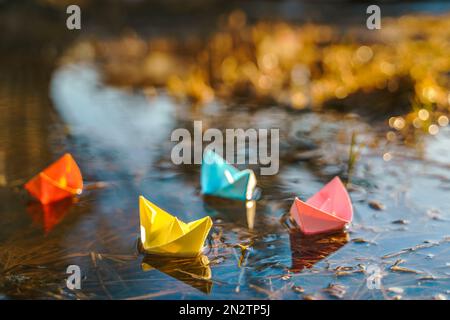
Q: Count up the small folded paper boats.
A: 4